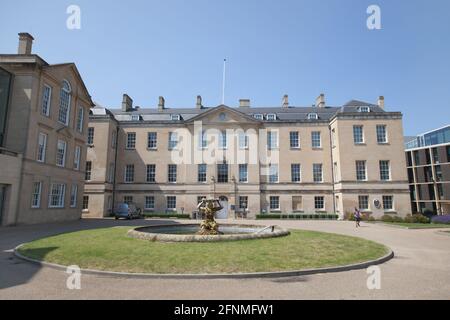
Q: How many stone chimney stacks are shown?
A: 8